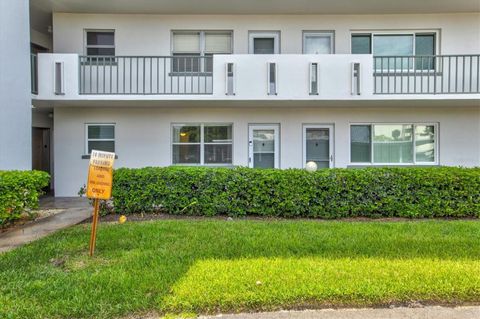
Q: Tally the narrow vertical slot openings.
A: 5